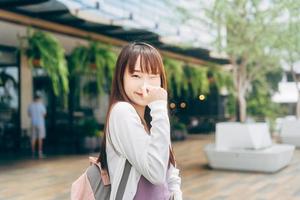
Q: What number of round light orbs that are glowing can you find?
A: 3